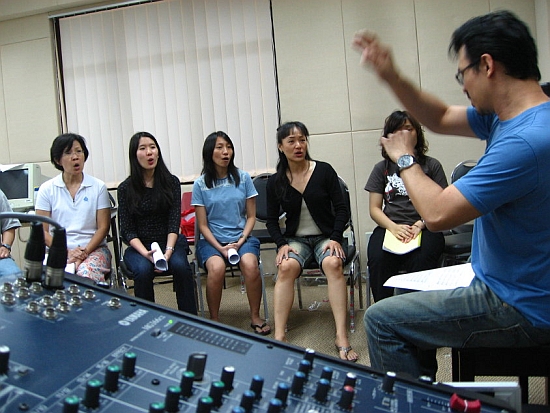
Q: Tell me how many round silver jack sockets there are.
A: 14